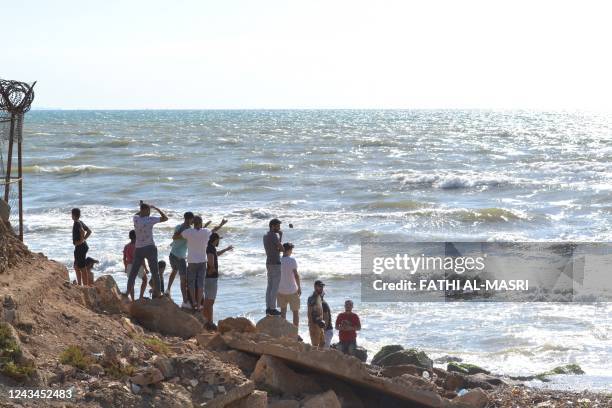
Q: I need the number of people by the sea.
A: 13